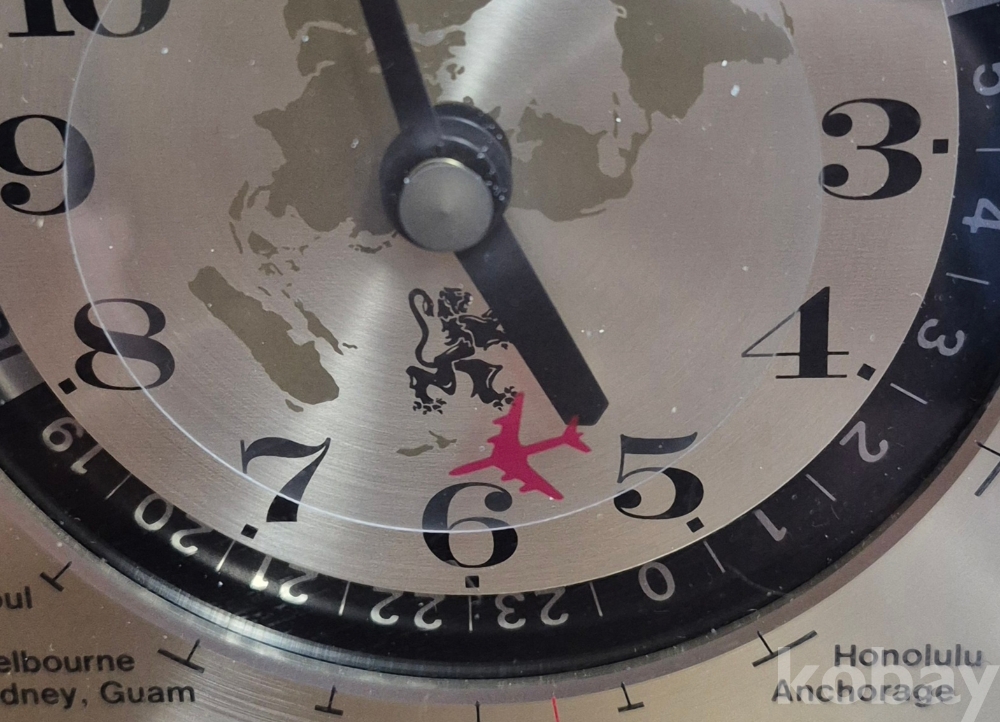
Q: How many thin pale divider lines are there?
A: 10